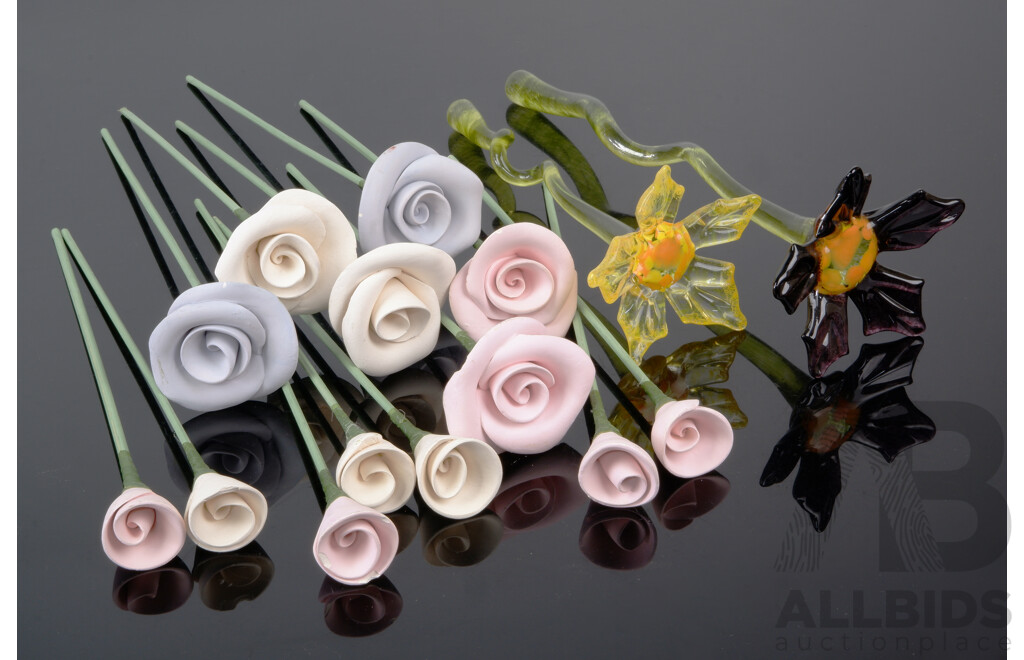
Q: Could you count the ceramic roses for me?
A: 13